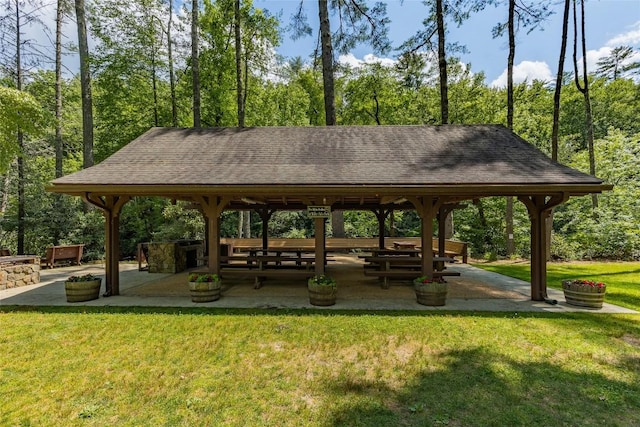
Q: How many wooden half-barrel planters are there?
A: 5